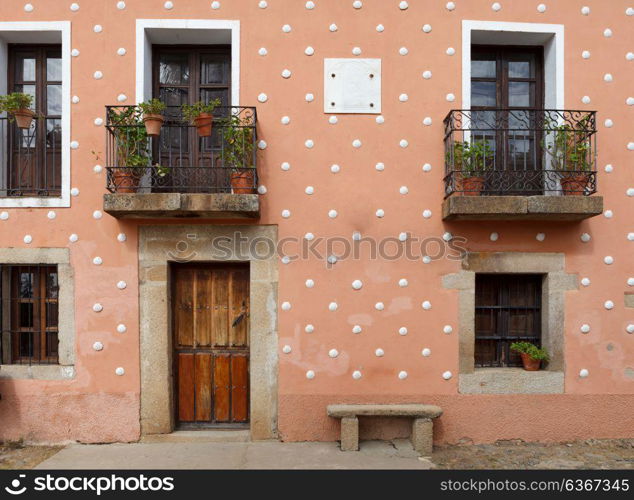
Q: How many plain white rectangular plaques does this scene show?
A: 1